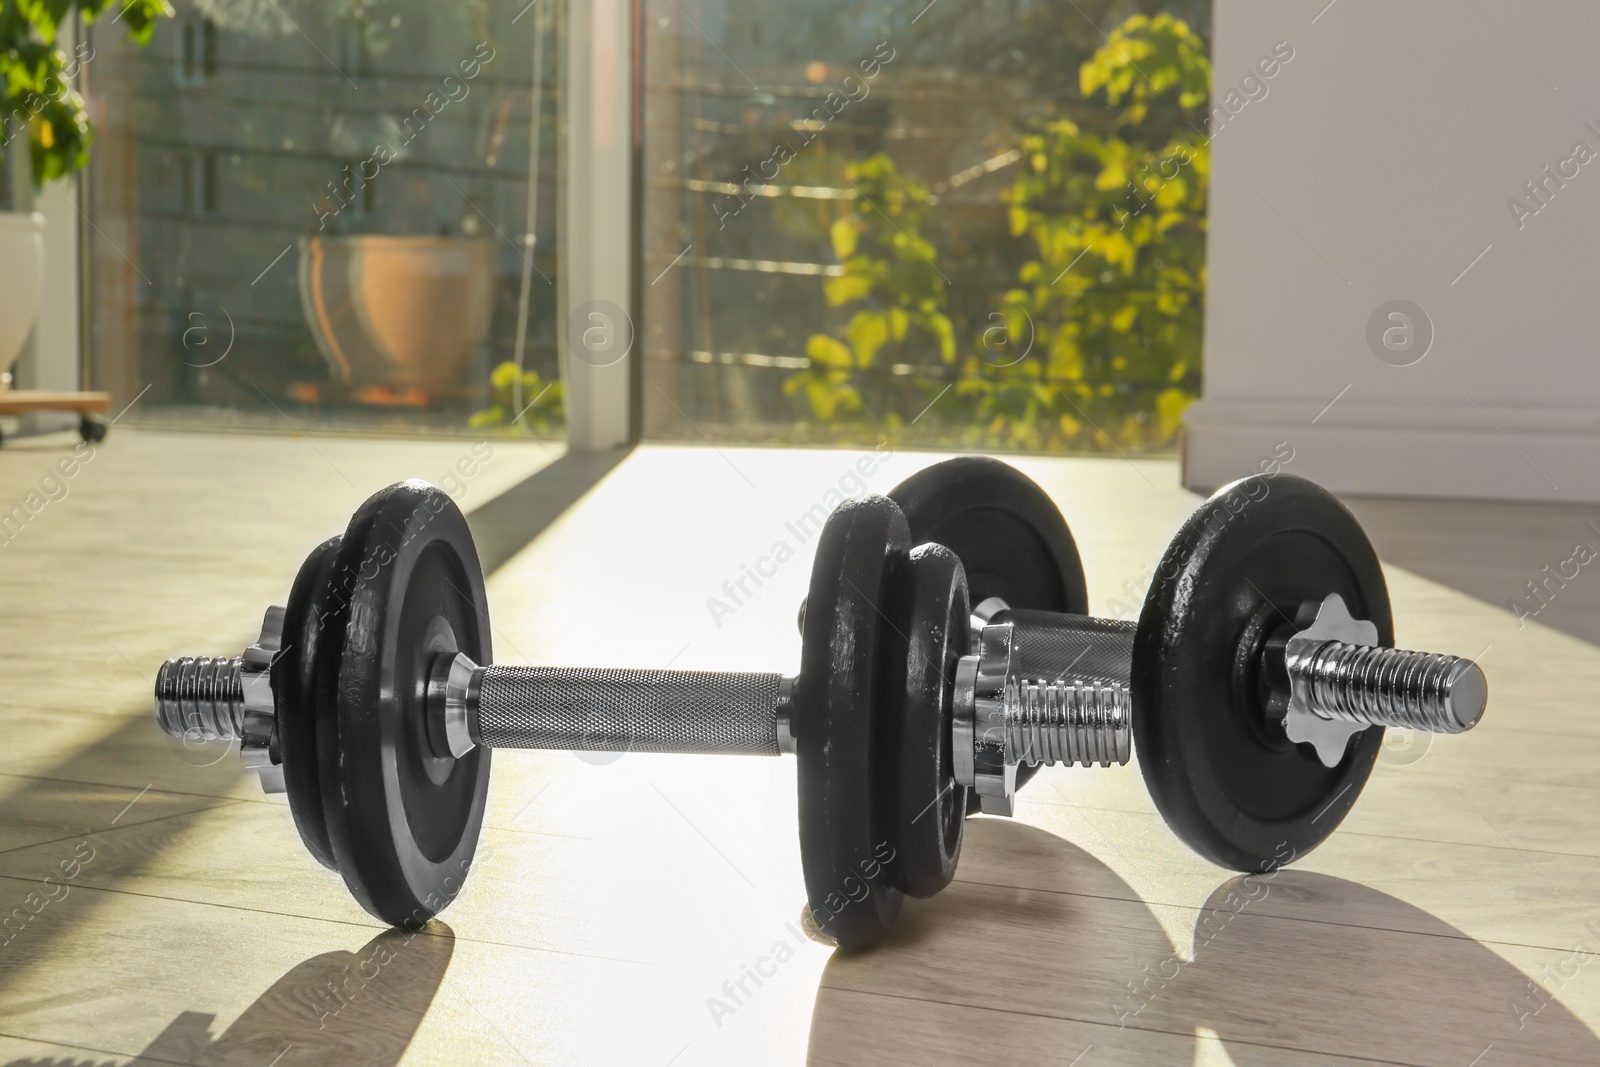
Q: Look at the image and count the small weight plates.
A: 2